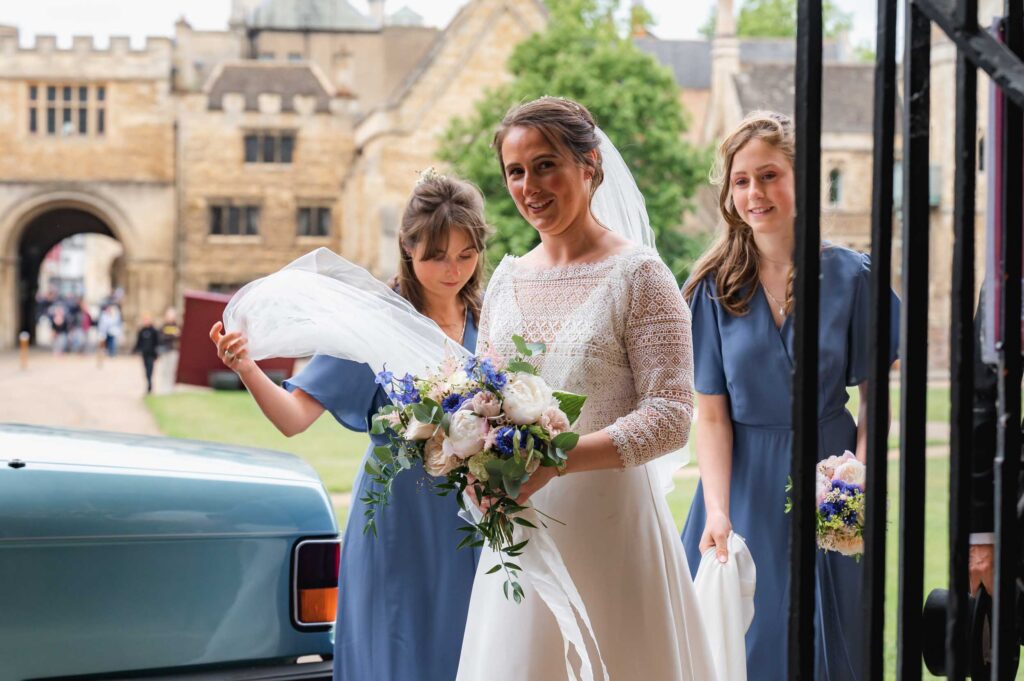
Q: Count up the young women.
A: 3